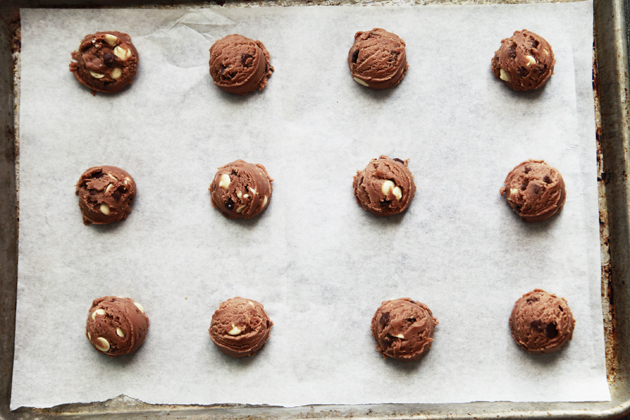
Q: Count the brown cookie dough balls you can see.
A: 12